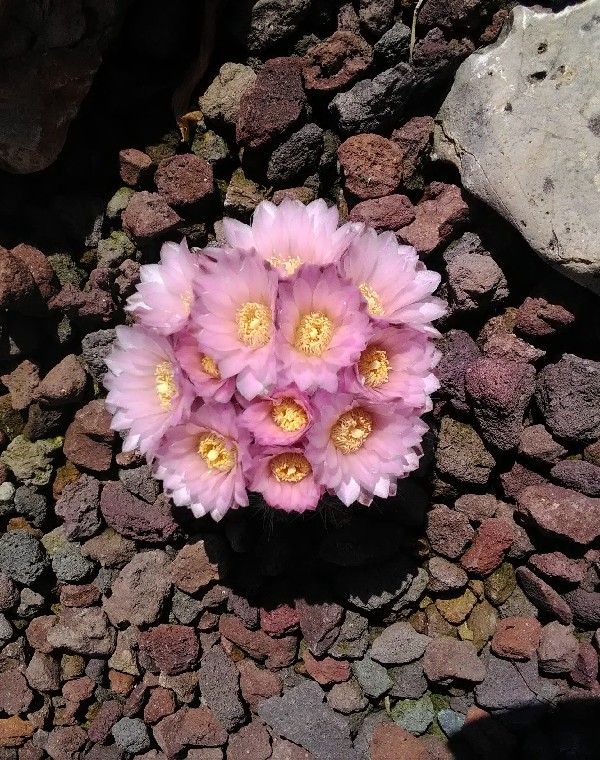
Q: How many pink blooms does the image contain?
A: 12